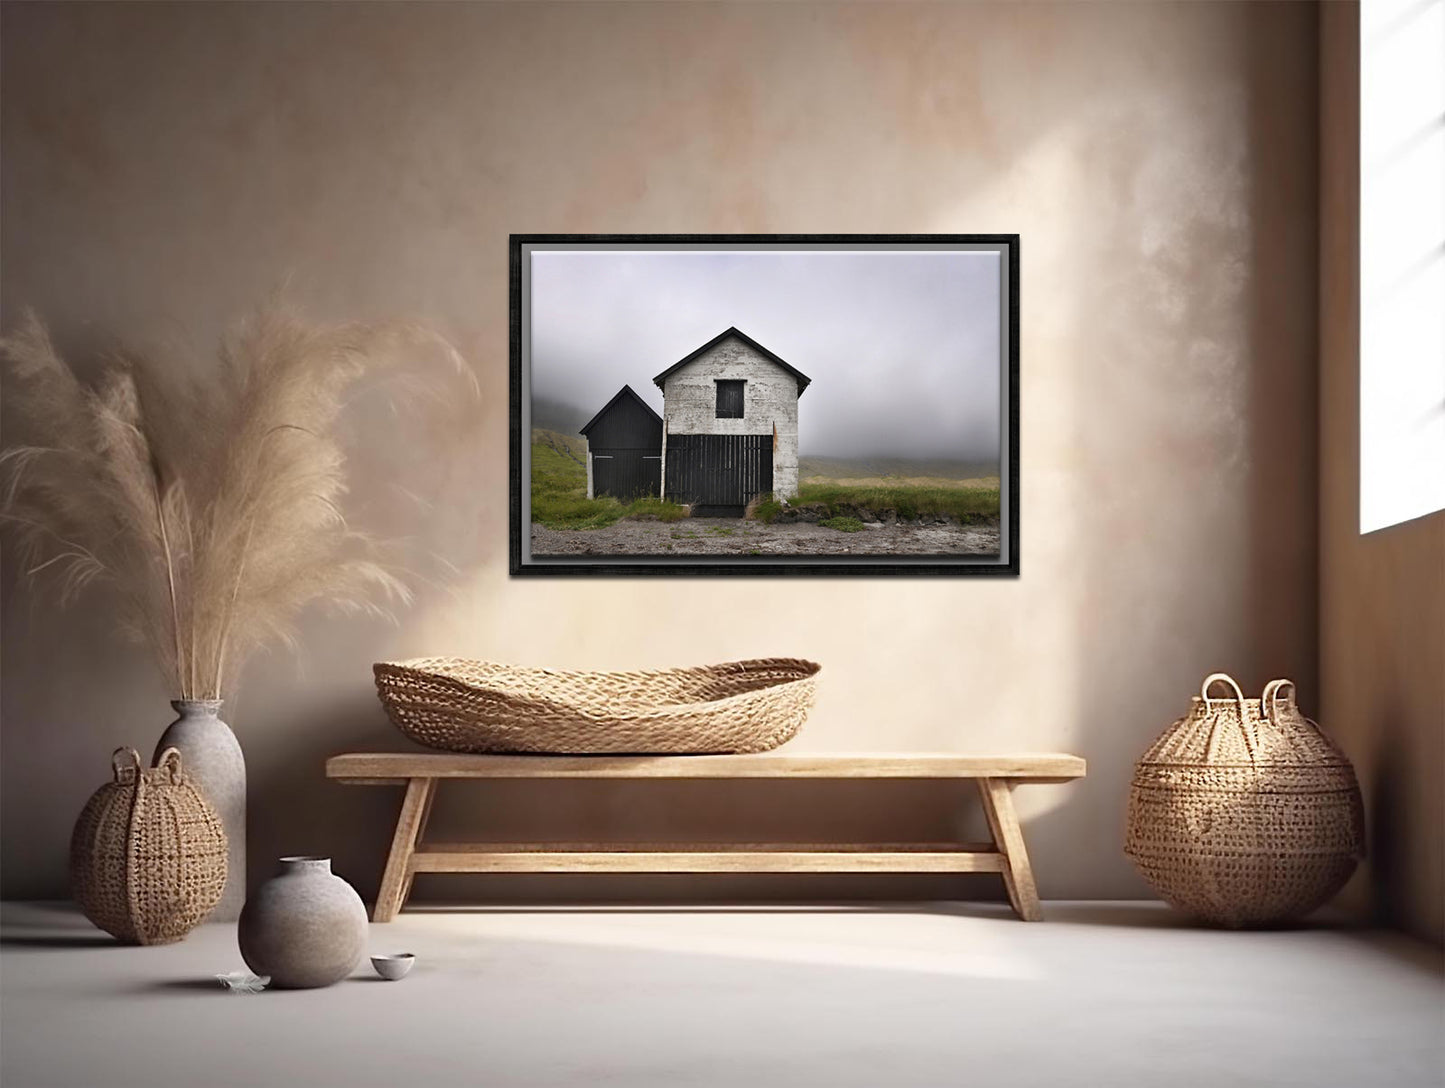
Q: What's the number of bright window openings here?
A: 1